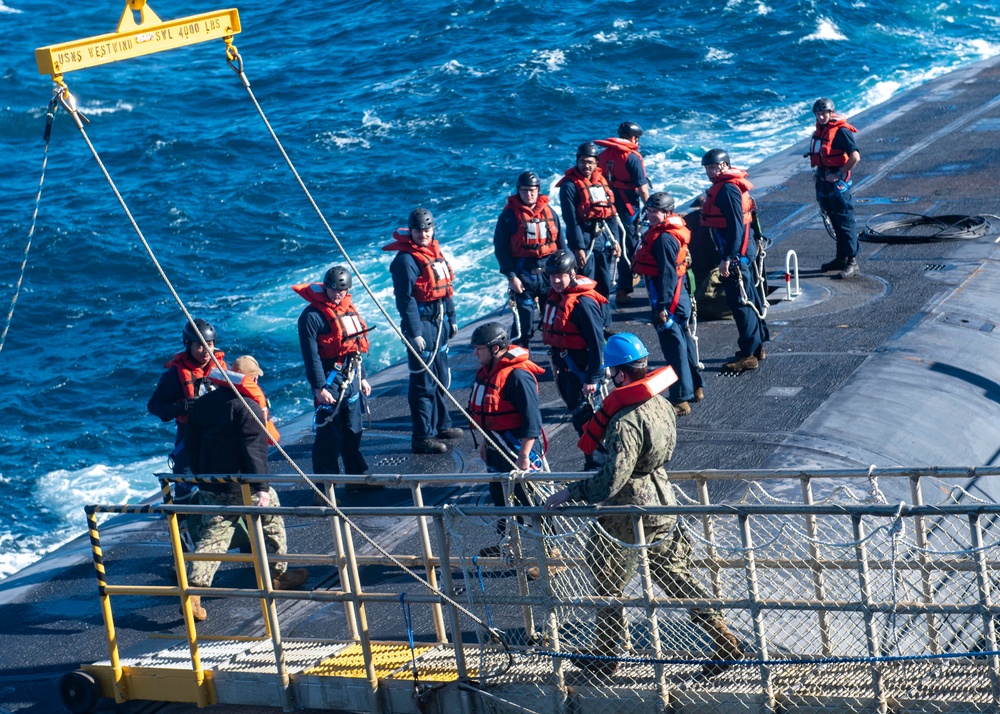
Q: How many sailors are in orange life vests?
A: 13